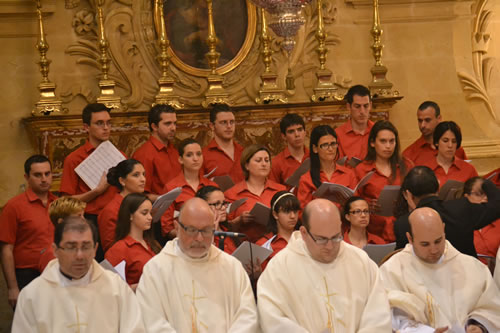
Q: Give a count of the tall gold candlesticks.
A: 7